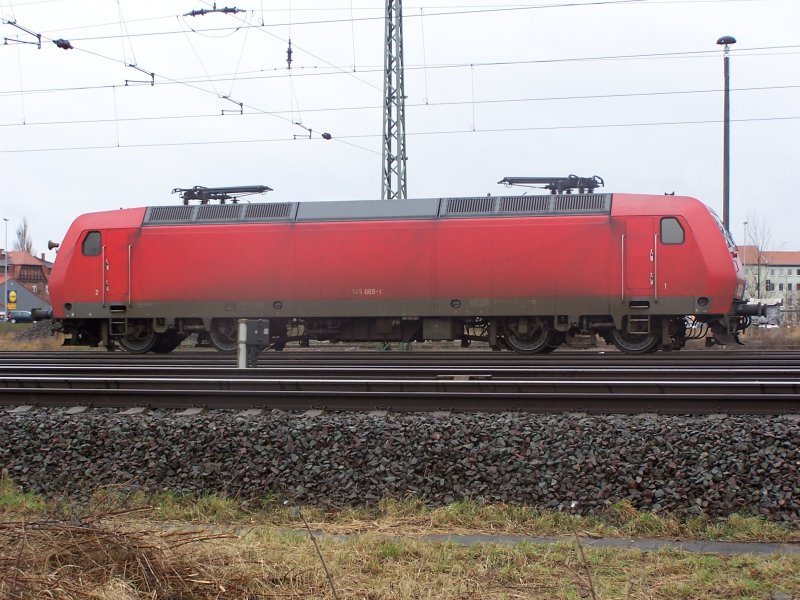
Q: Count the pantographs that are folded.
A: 2